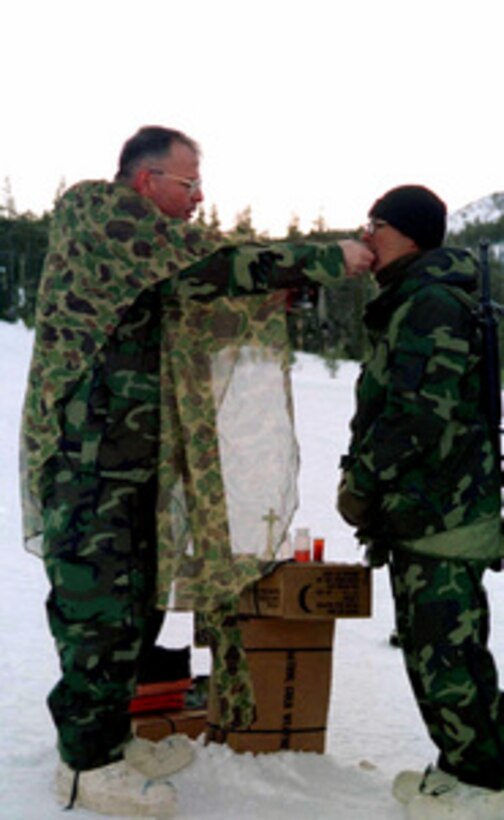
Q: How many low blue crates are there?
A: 0